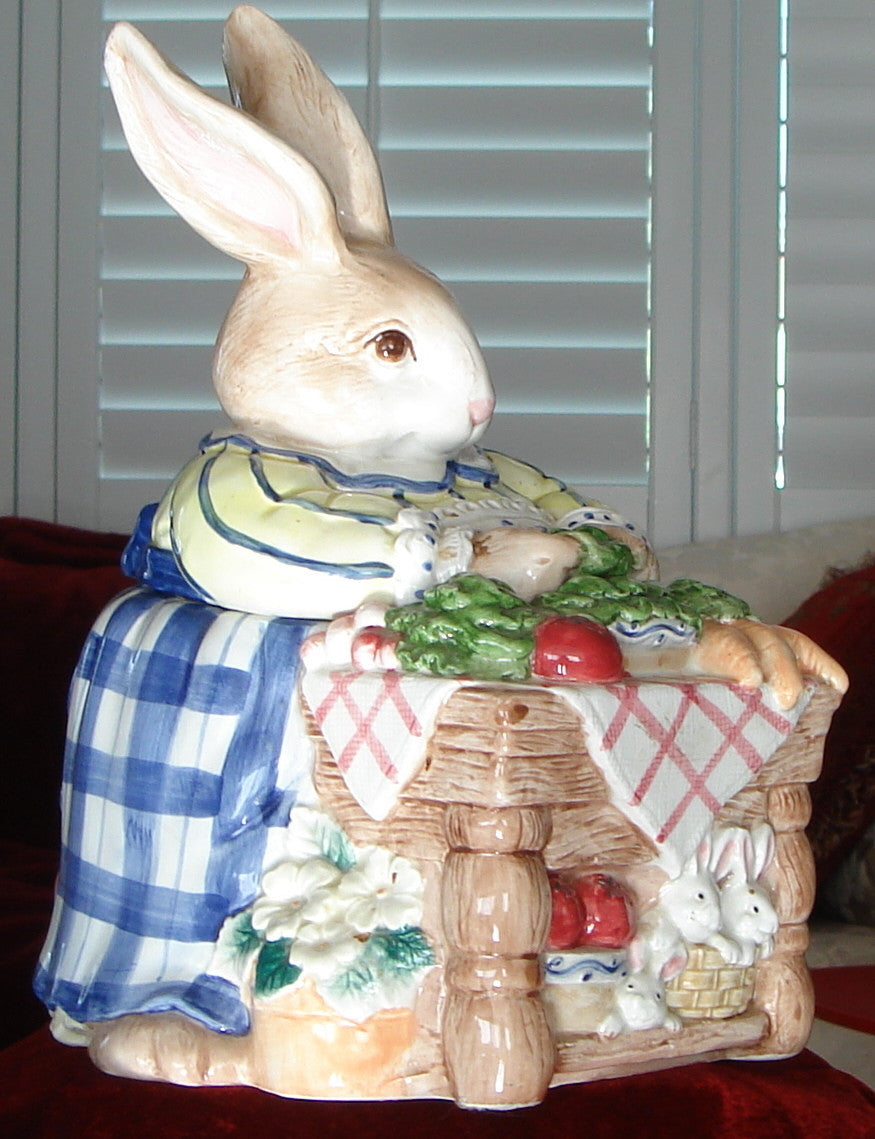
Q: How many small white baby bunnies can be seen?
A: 3